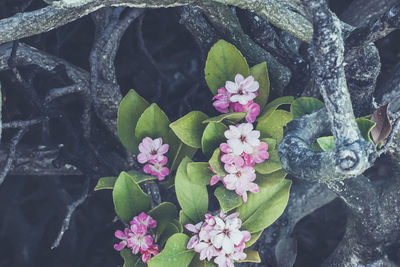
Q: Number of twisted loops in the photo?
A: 1